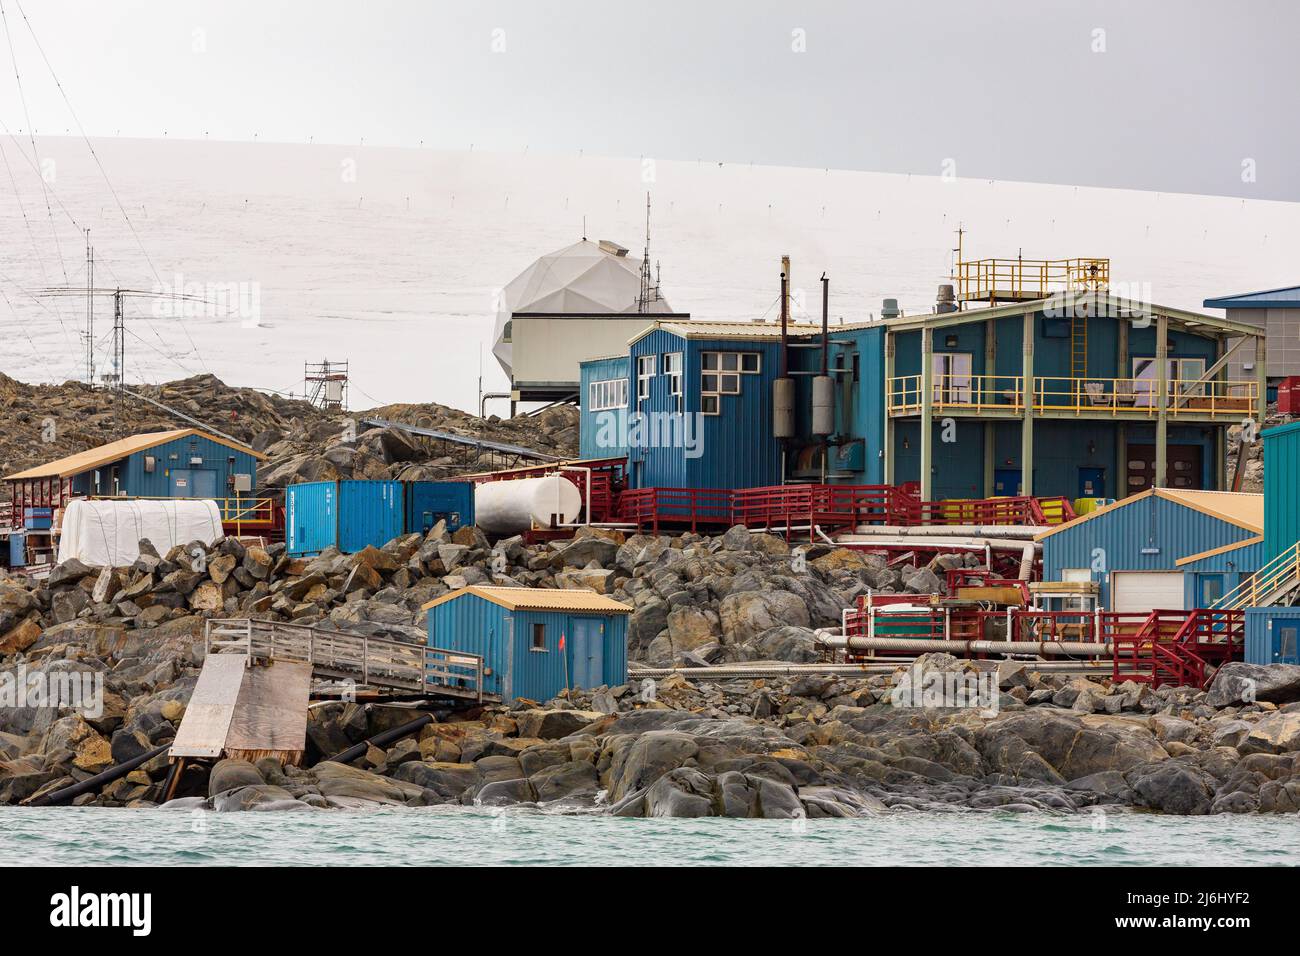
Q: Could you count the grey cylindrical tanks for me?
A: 2